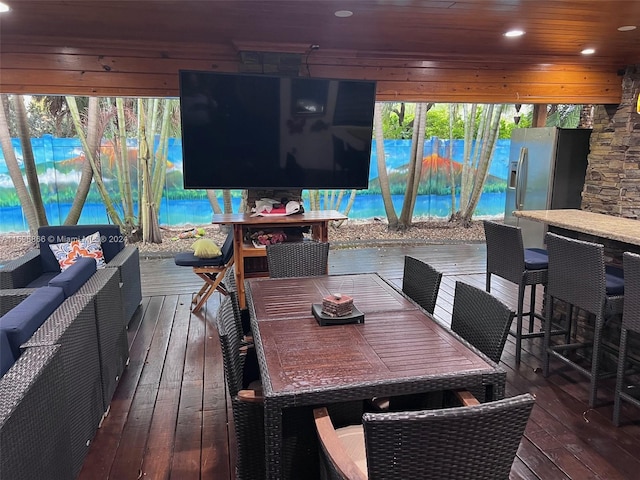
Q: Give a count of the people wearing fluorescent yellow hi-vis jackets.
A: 0